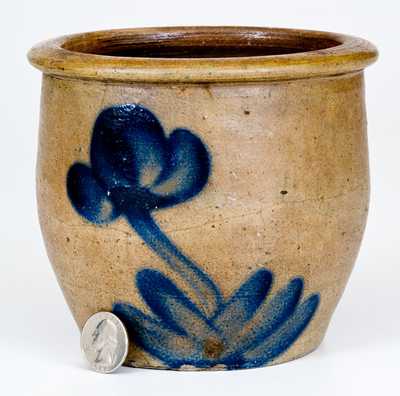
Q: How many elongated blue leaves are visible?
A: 5